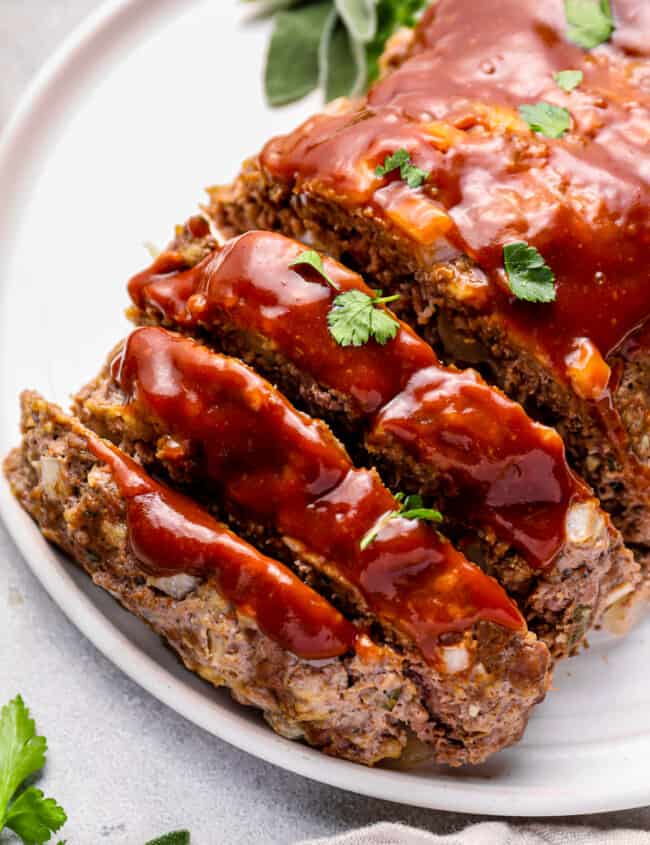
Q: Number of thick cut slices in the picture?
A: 3